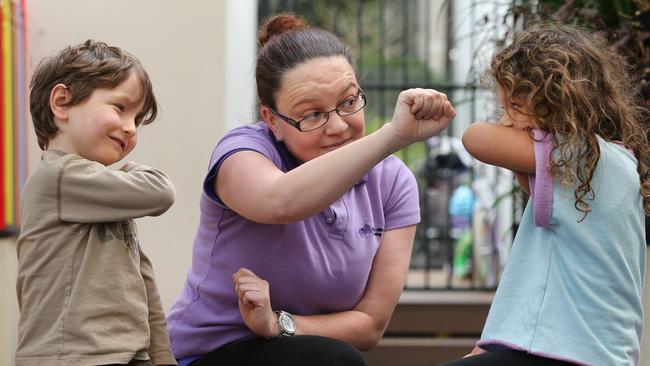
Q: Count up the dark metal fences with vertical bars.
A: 1